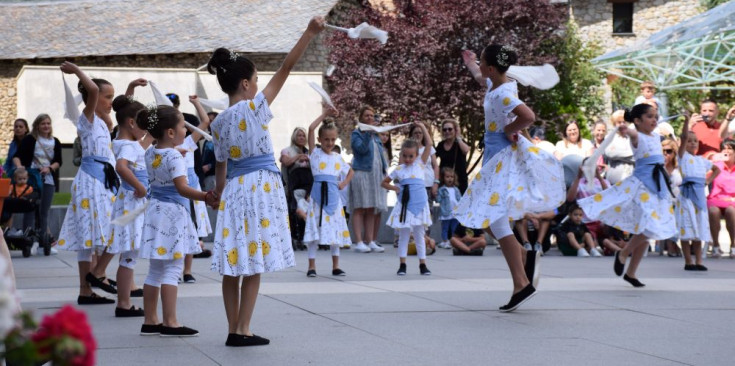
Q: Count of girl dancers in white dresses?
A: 10